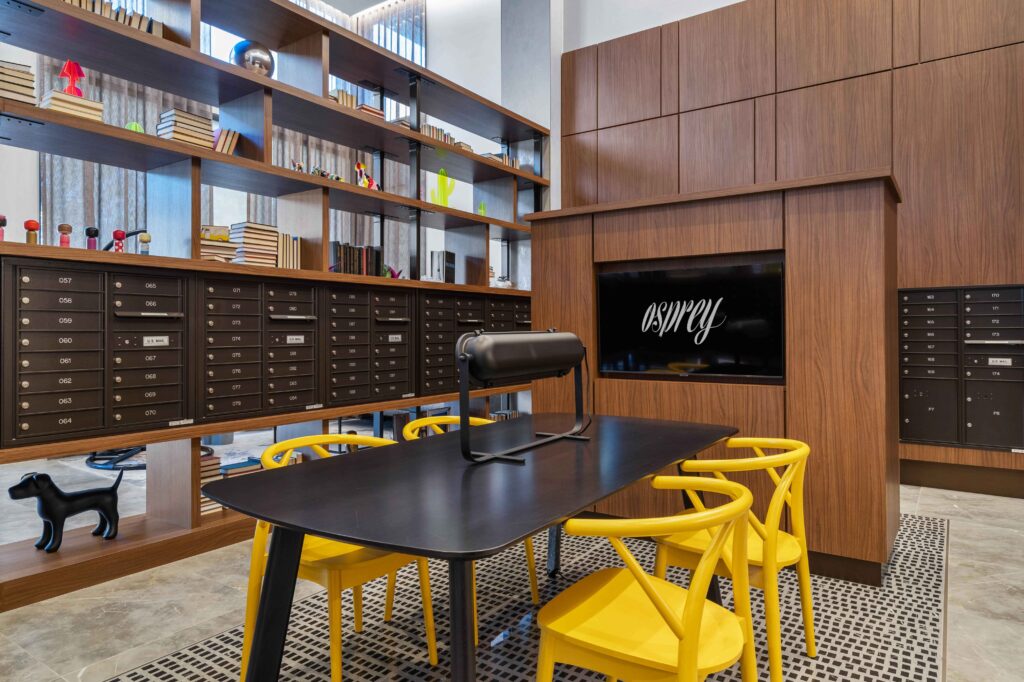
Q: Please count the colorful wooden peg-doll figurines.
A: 6